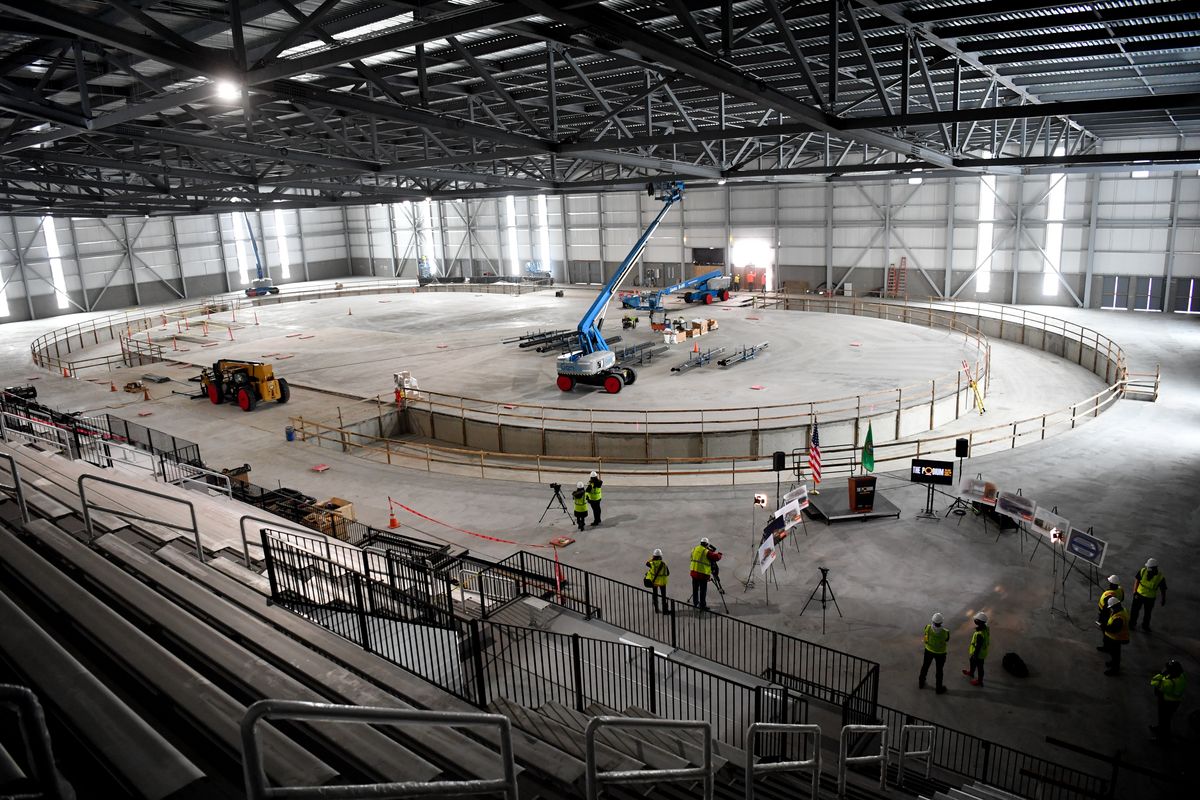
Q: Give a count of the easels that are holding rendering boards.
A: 8